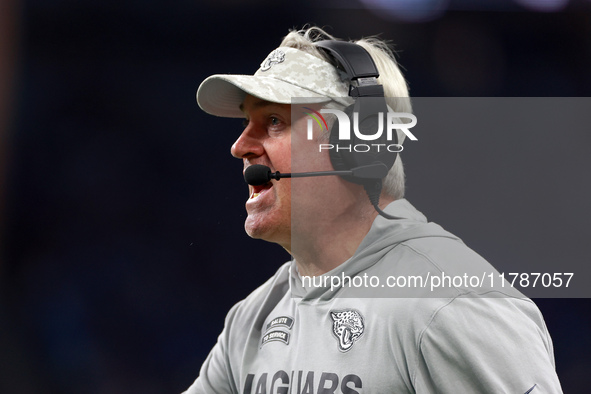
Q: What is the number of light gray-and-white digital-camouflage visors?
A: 1